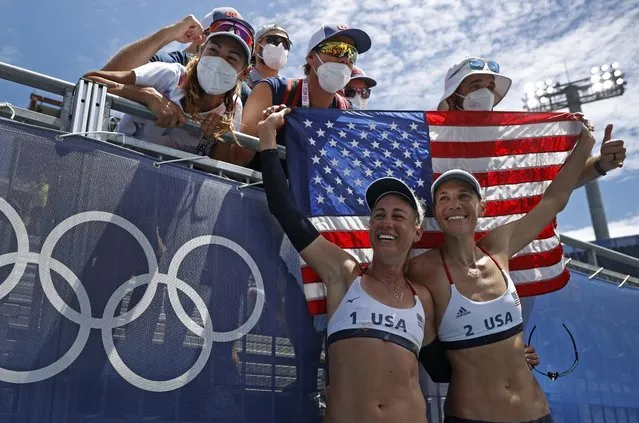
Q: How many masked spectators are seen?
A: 5